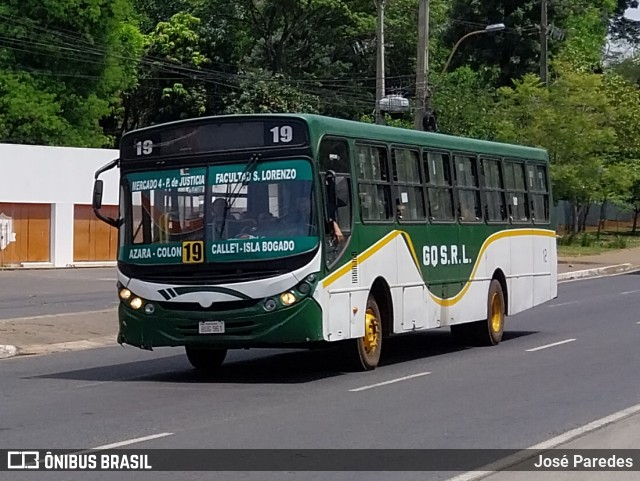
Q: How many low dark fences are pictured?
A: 1